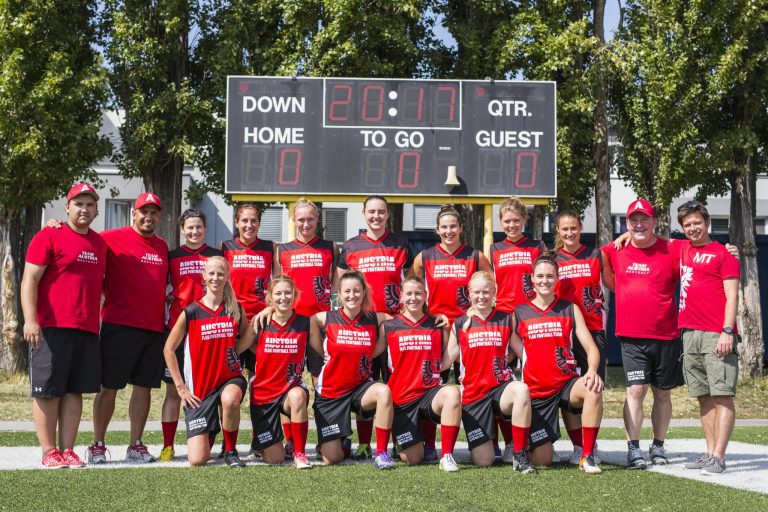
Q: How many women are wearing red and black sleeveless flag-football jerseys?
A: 13